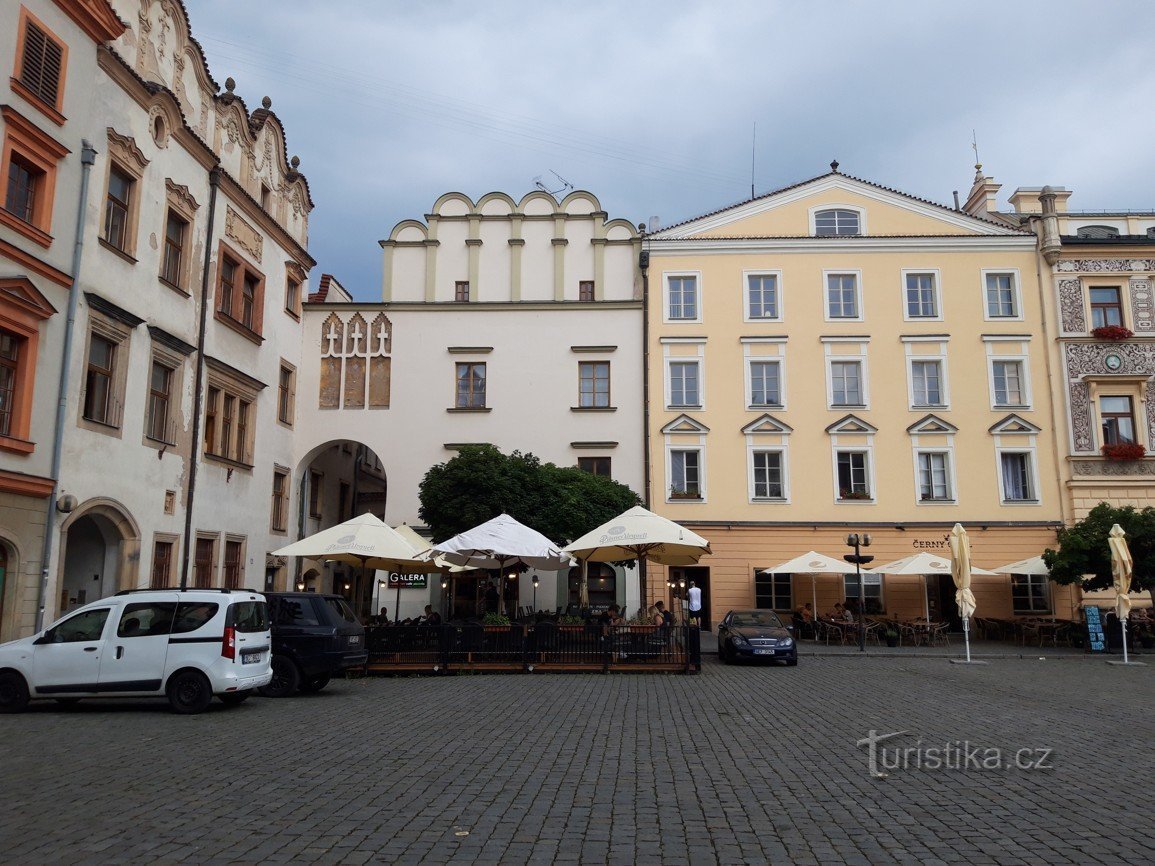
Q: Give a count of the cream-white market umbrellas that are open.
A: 7